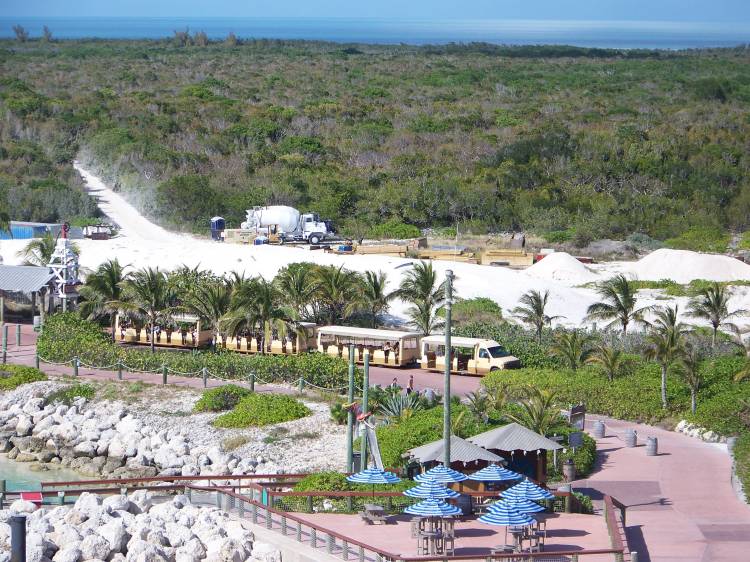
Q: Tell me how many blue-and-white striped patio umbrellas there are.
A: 8